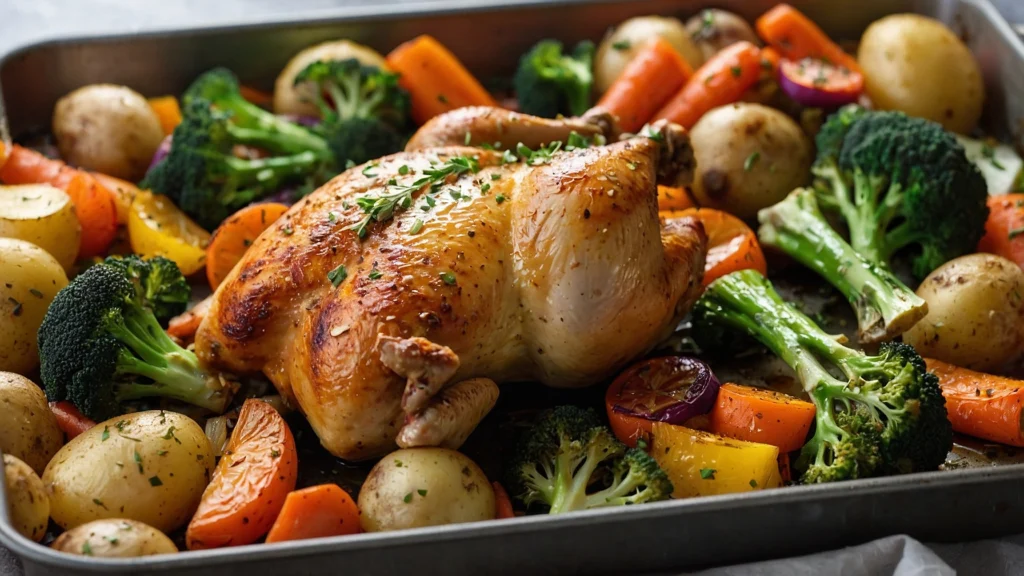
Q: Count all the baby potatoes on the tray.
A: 14